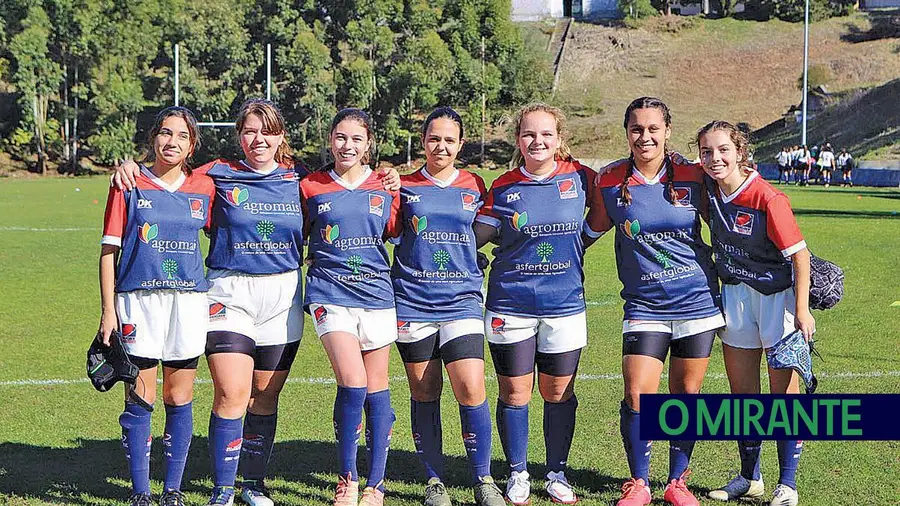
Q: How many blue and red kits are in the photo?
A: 7